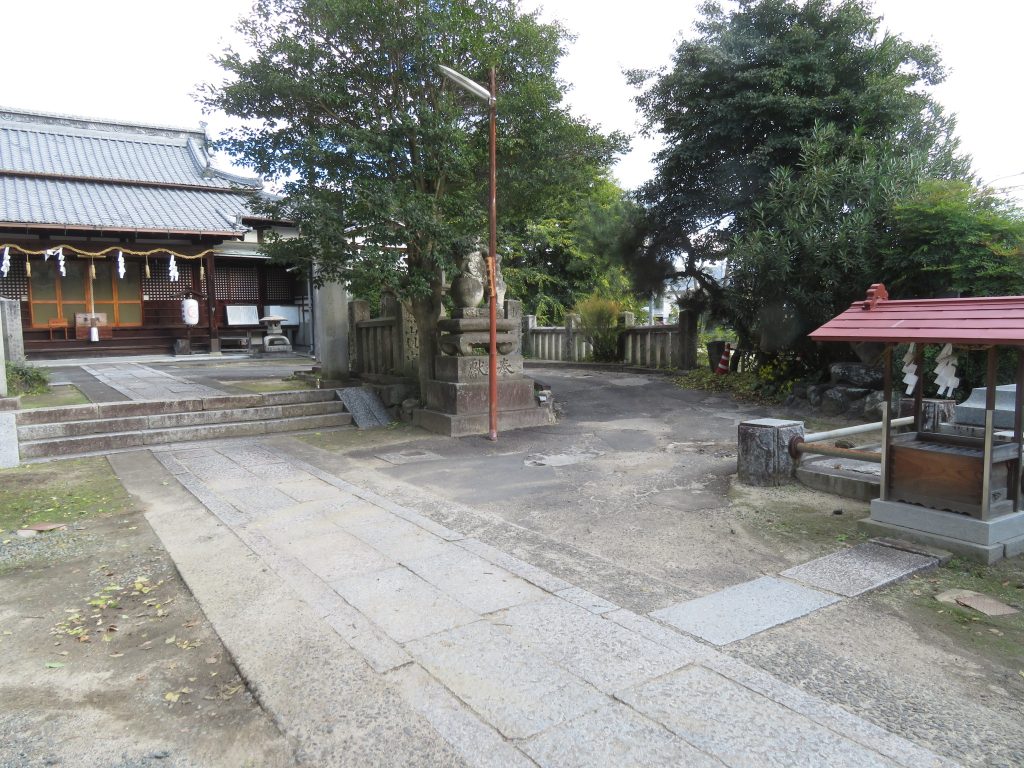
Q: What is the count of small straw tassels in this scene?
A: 4